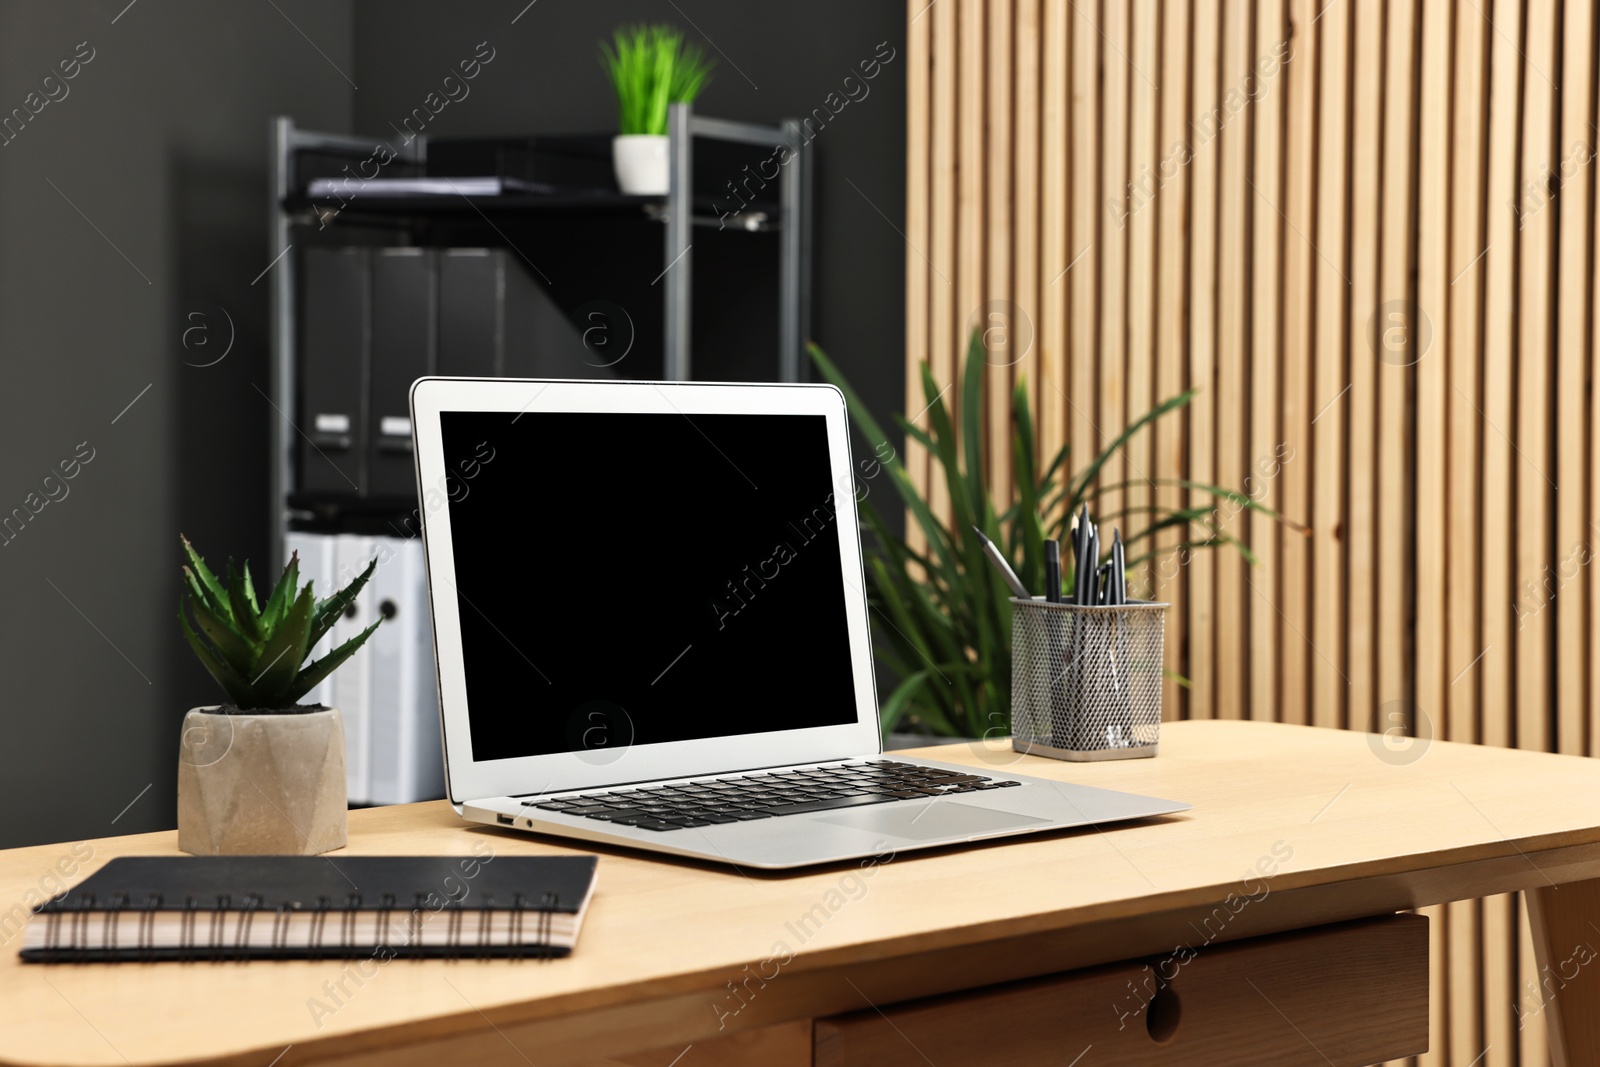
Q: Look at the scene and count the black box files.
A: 3